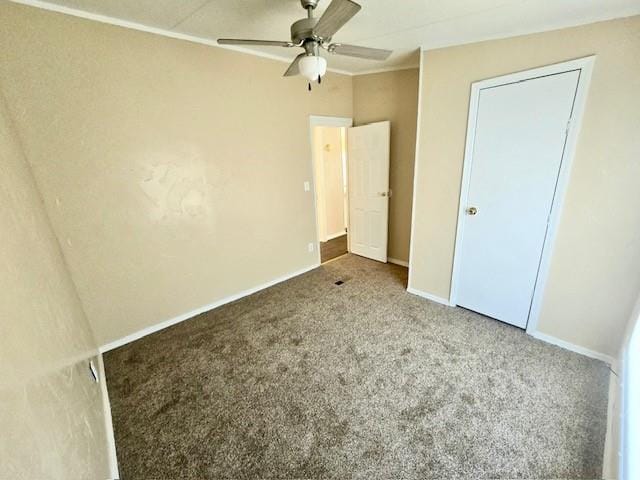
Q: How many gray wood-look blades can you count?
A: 4